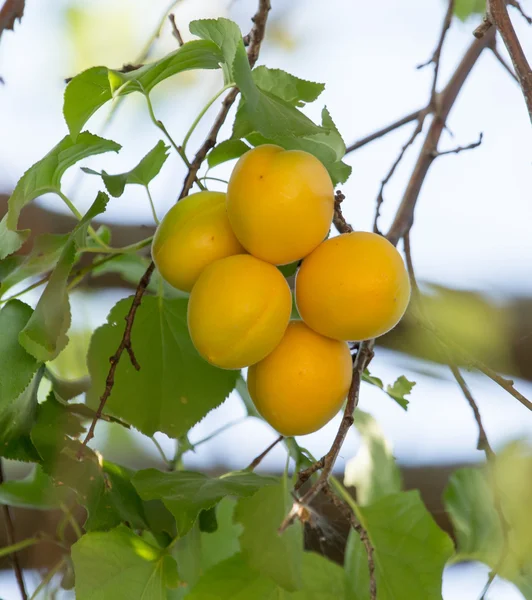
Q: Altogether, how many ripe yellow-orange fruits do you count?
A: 5